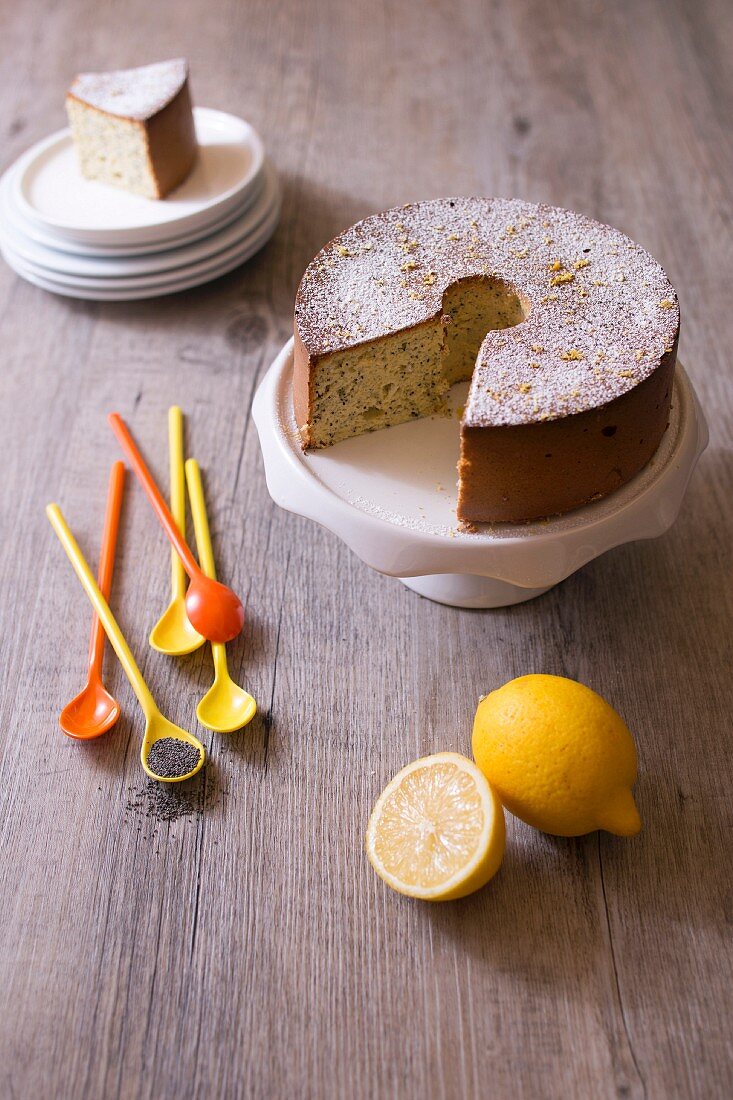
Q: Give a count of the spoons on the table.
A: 5